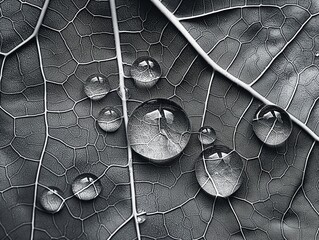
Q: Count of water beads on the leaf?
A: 9